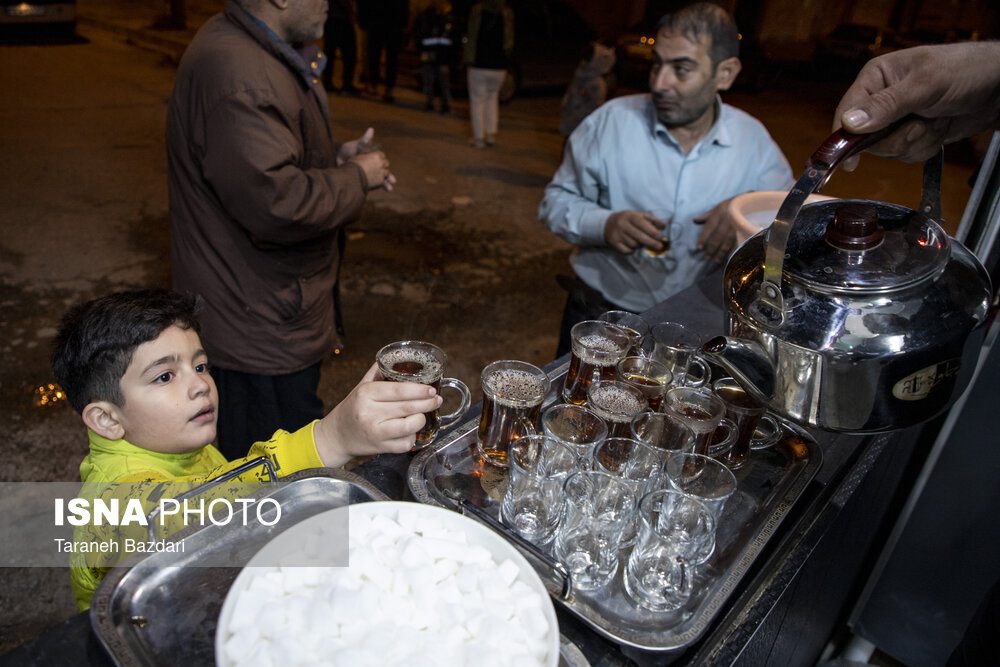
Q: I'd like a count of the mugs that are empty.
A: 8